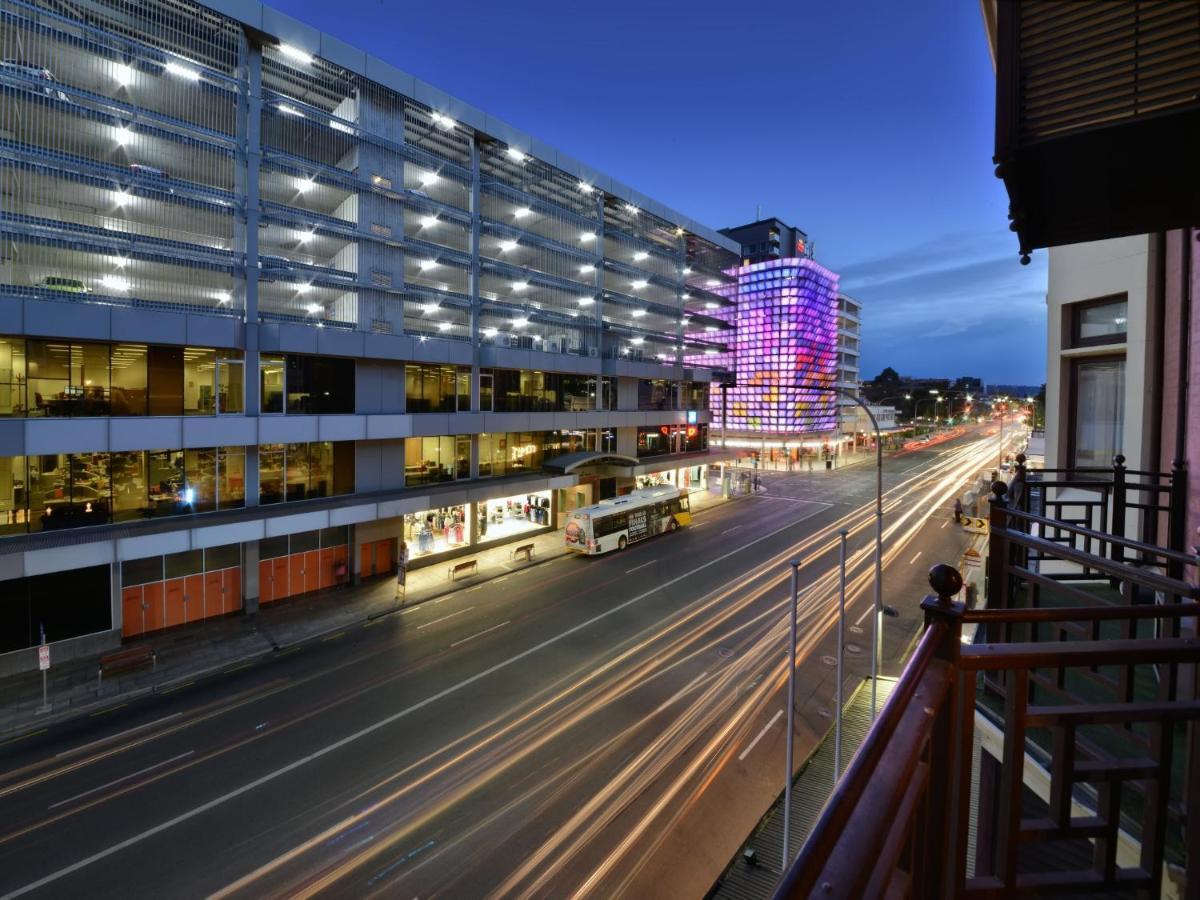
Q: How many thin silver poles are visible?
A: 3